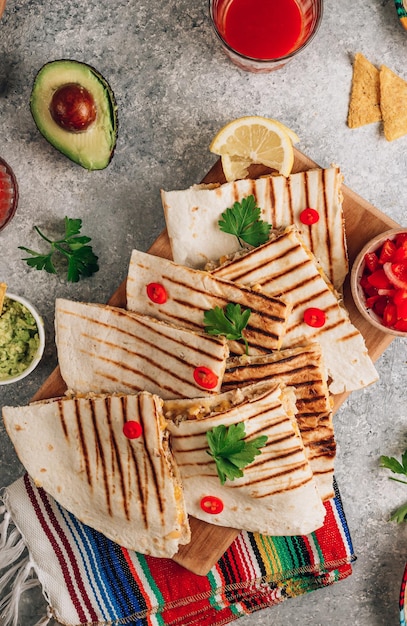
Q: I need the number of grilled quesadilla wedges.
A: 7